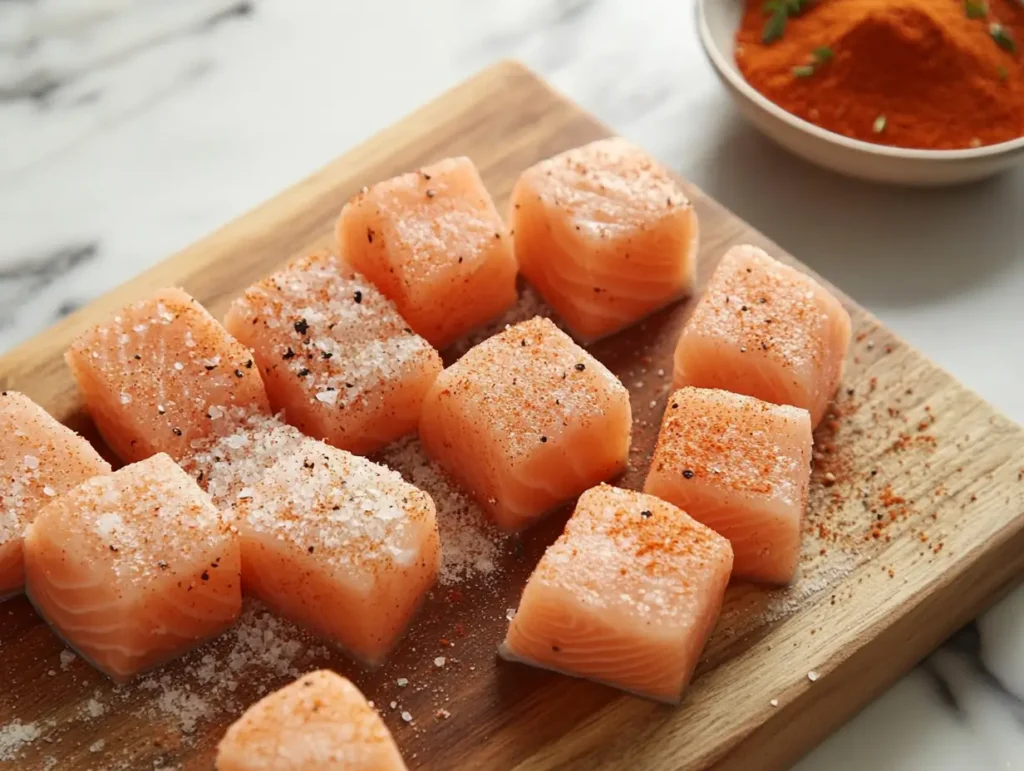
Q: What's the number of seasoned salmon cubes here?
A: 12